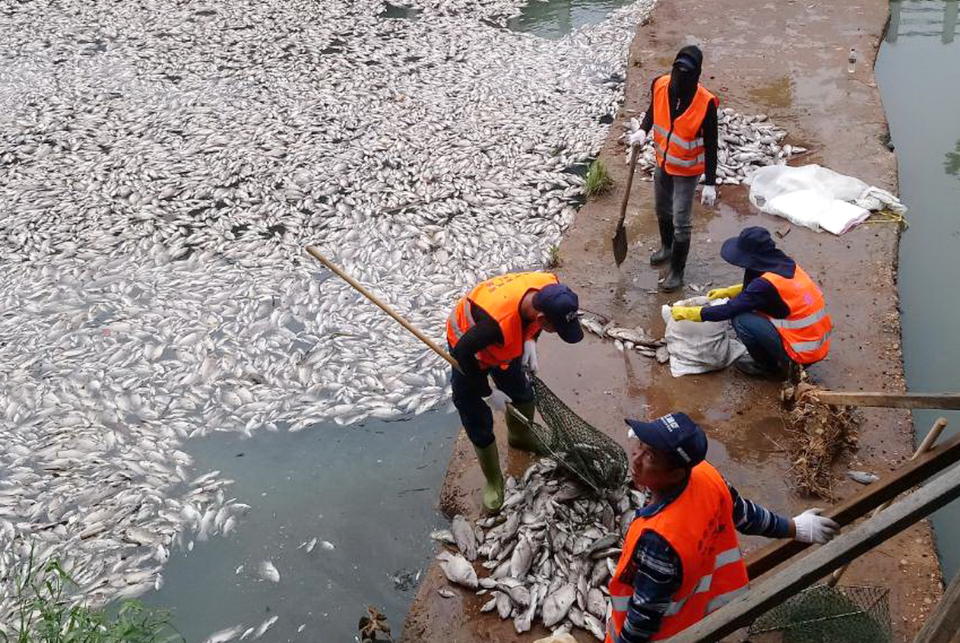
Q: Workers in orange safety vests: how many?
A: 4